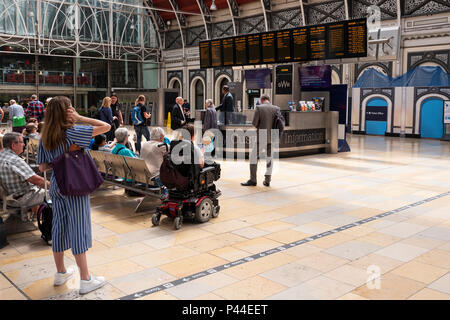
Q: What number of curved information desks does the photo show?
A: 1